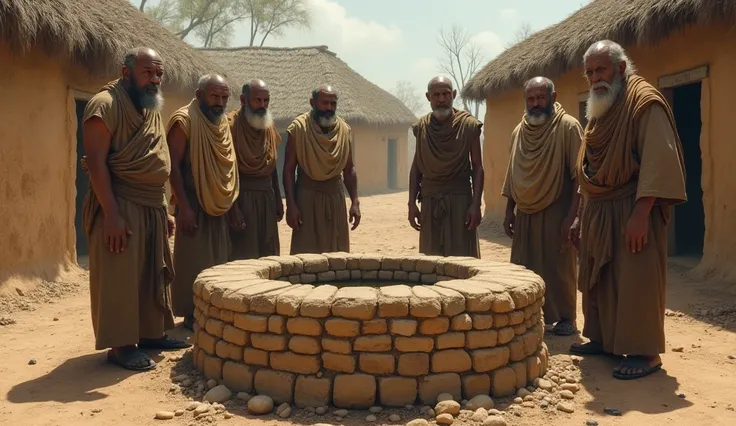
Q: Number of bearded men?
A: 7